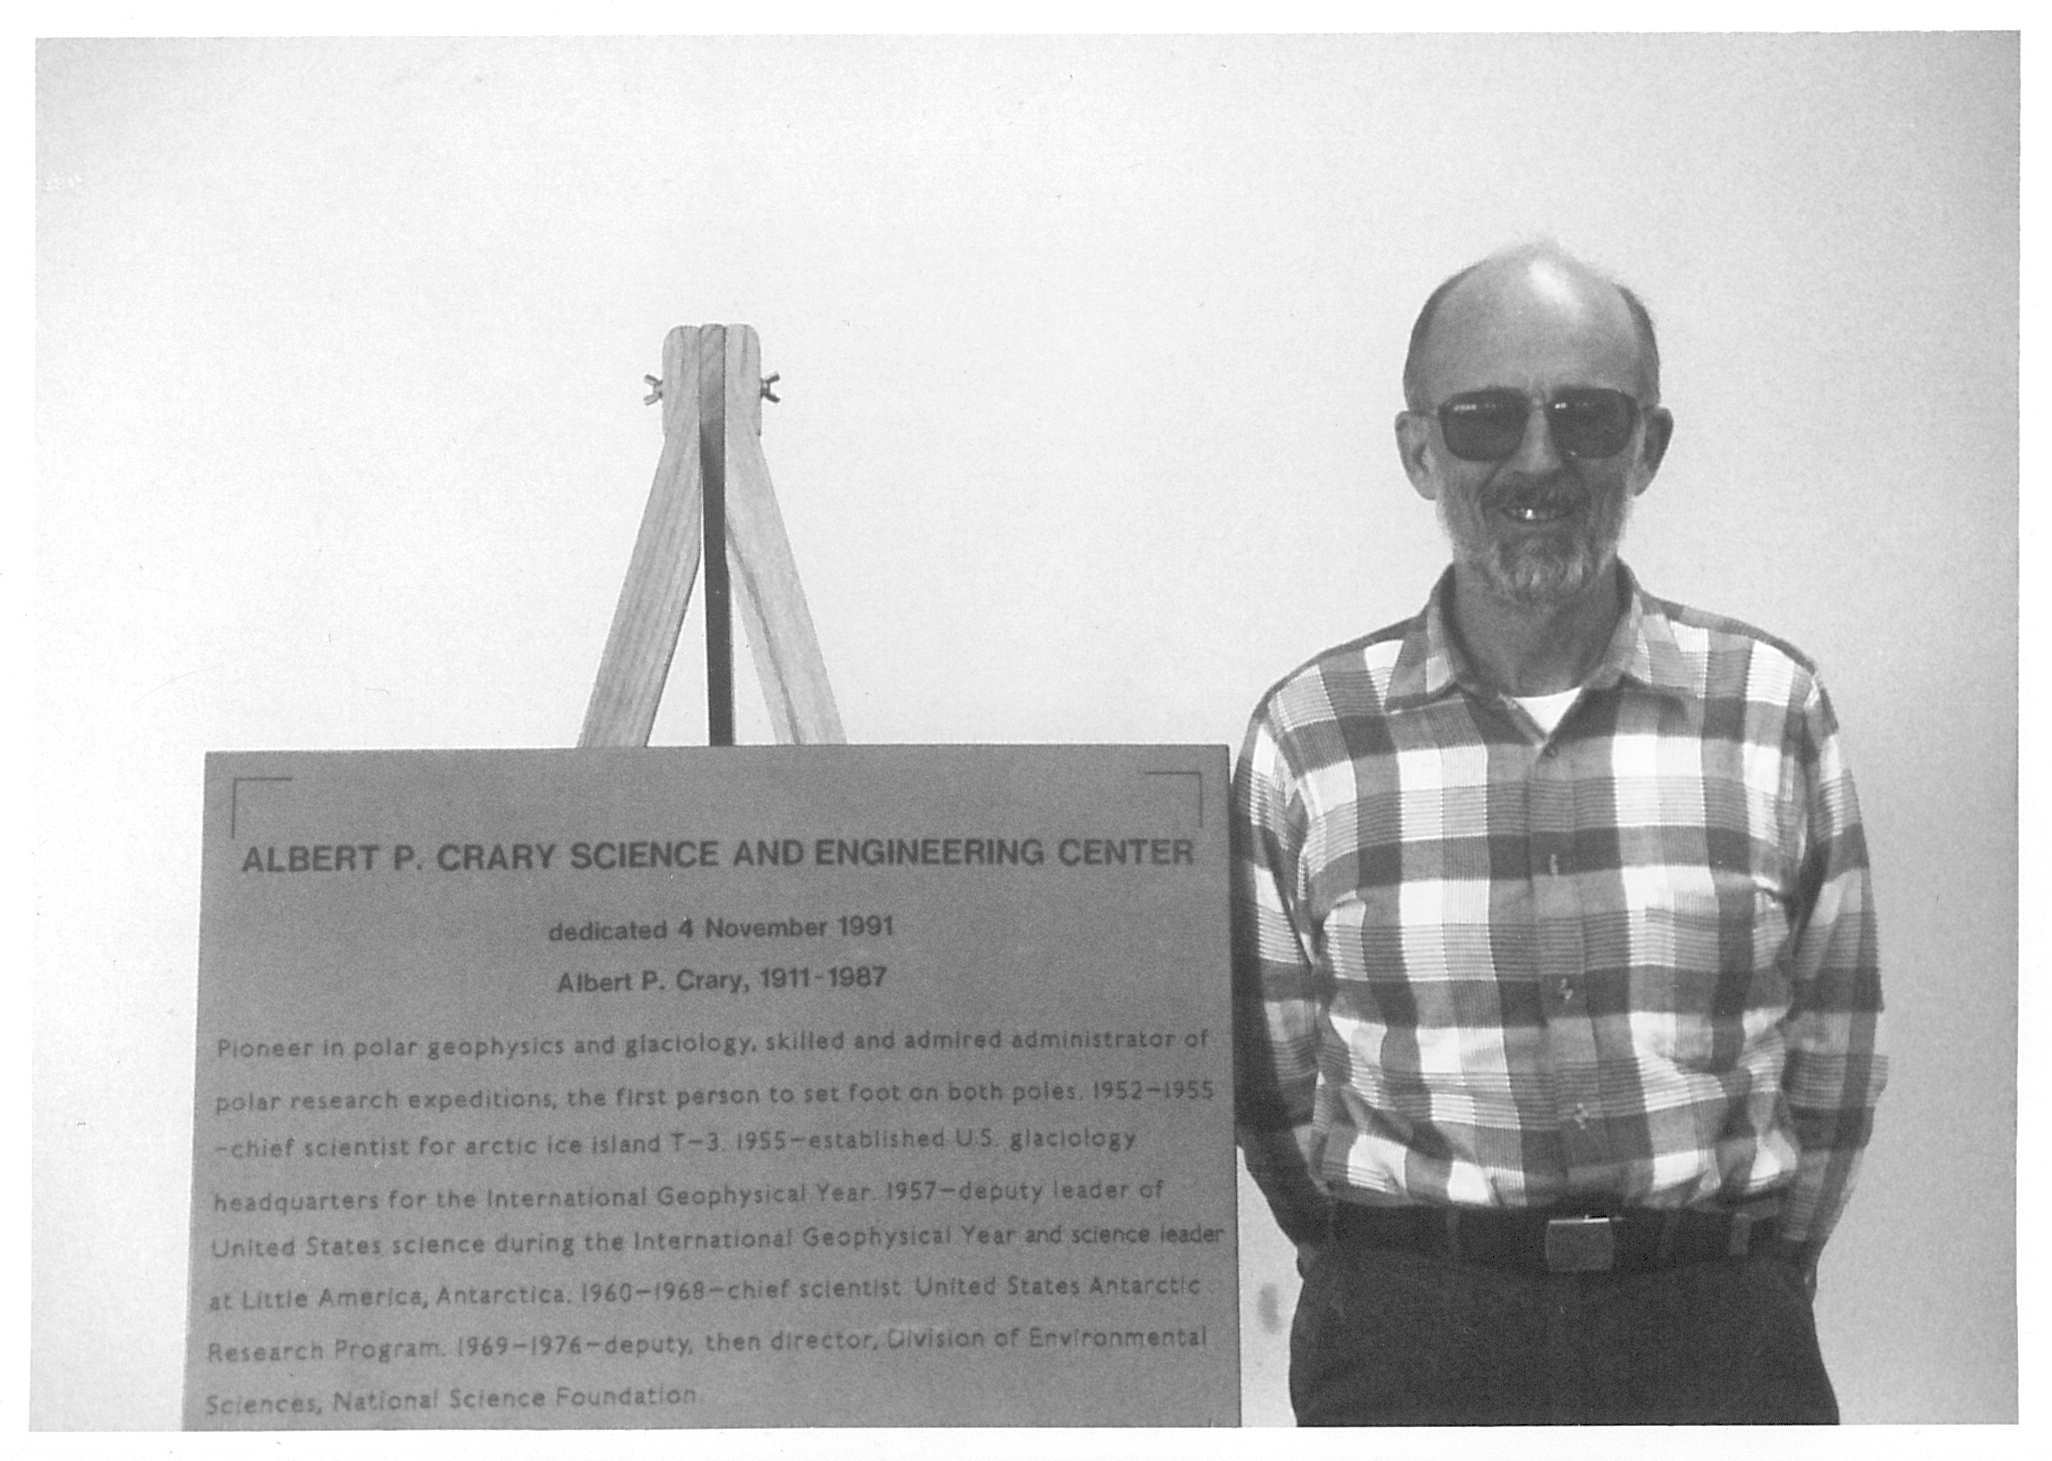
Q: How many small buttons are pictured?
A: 4